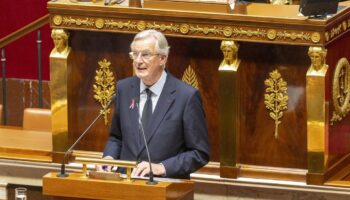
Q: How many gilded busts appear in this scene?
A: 3